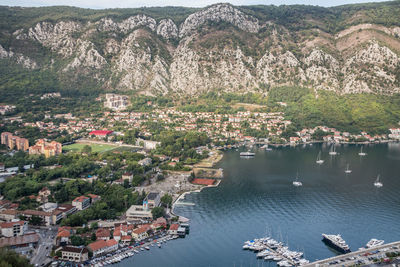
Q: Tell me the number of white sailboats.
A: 6